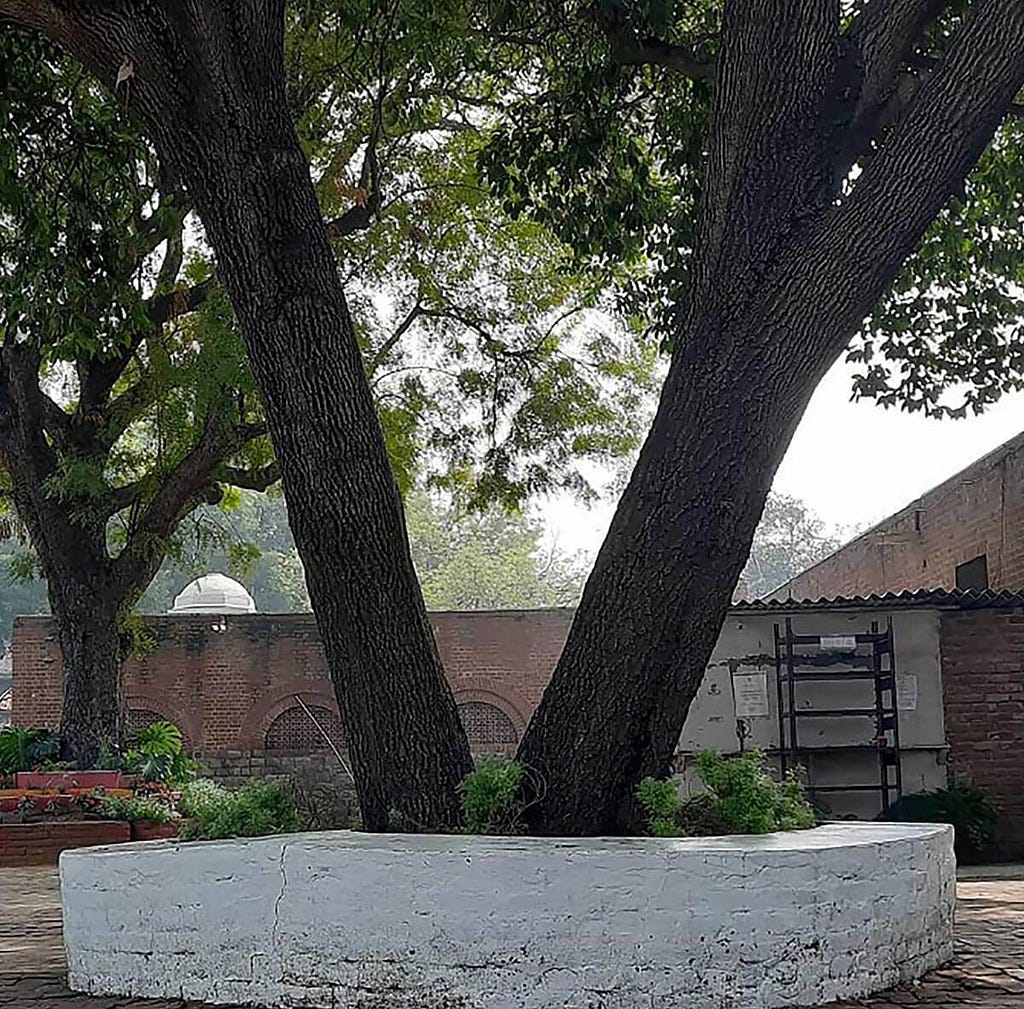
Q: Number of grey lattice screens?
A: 3